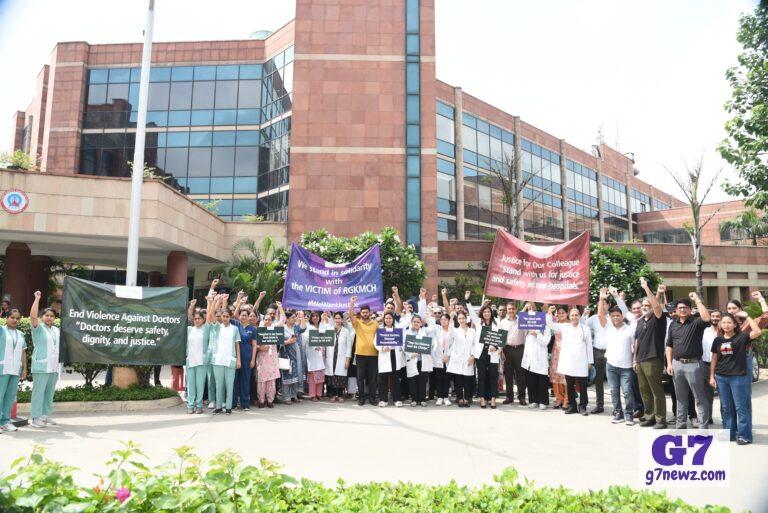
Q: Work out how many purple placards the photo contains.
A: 2